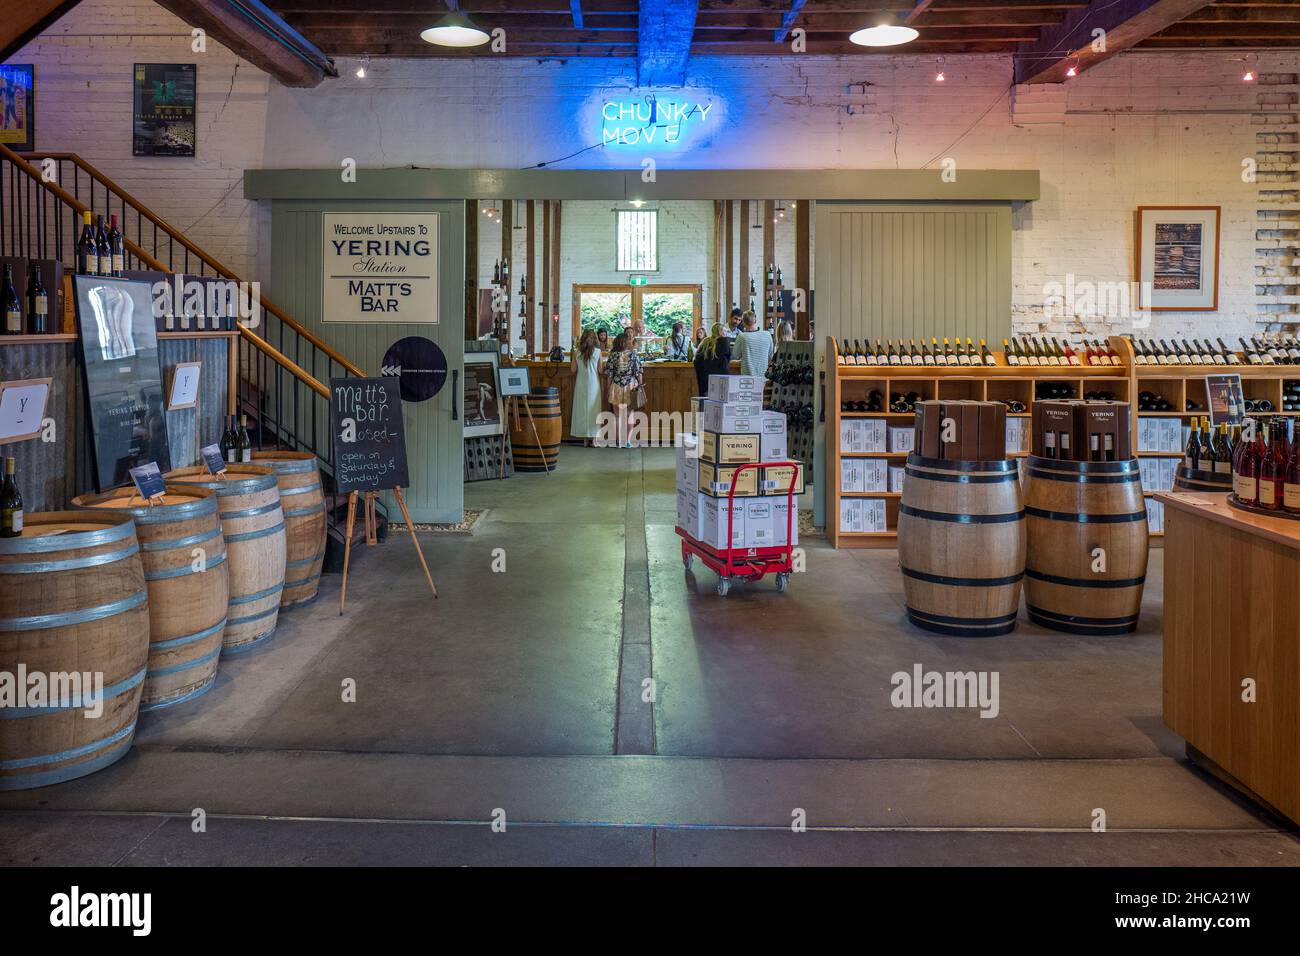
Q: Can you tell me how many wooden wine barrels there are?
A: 8